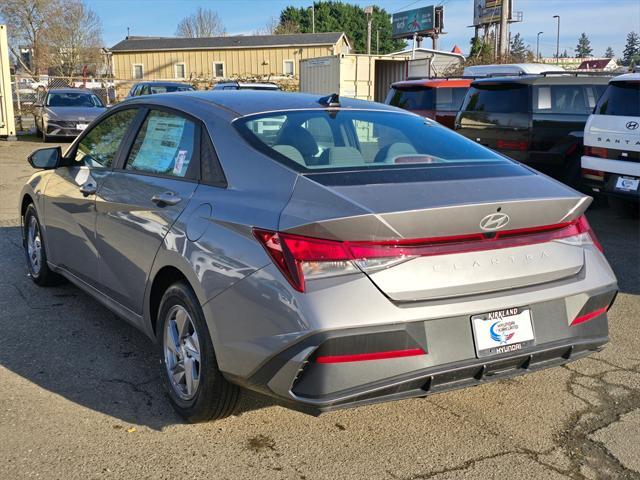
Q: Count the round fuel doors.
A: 1